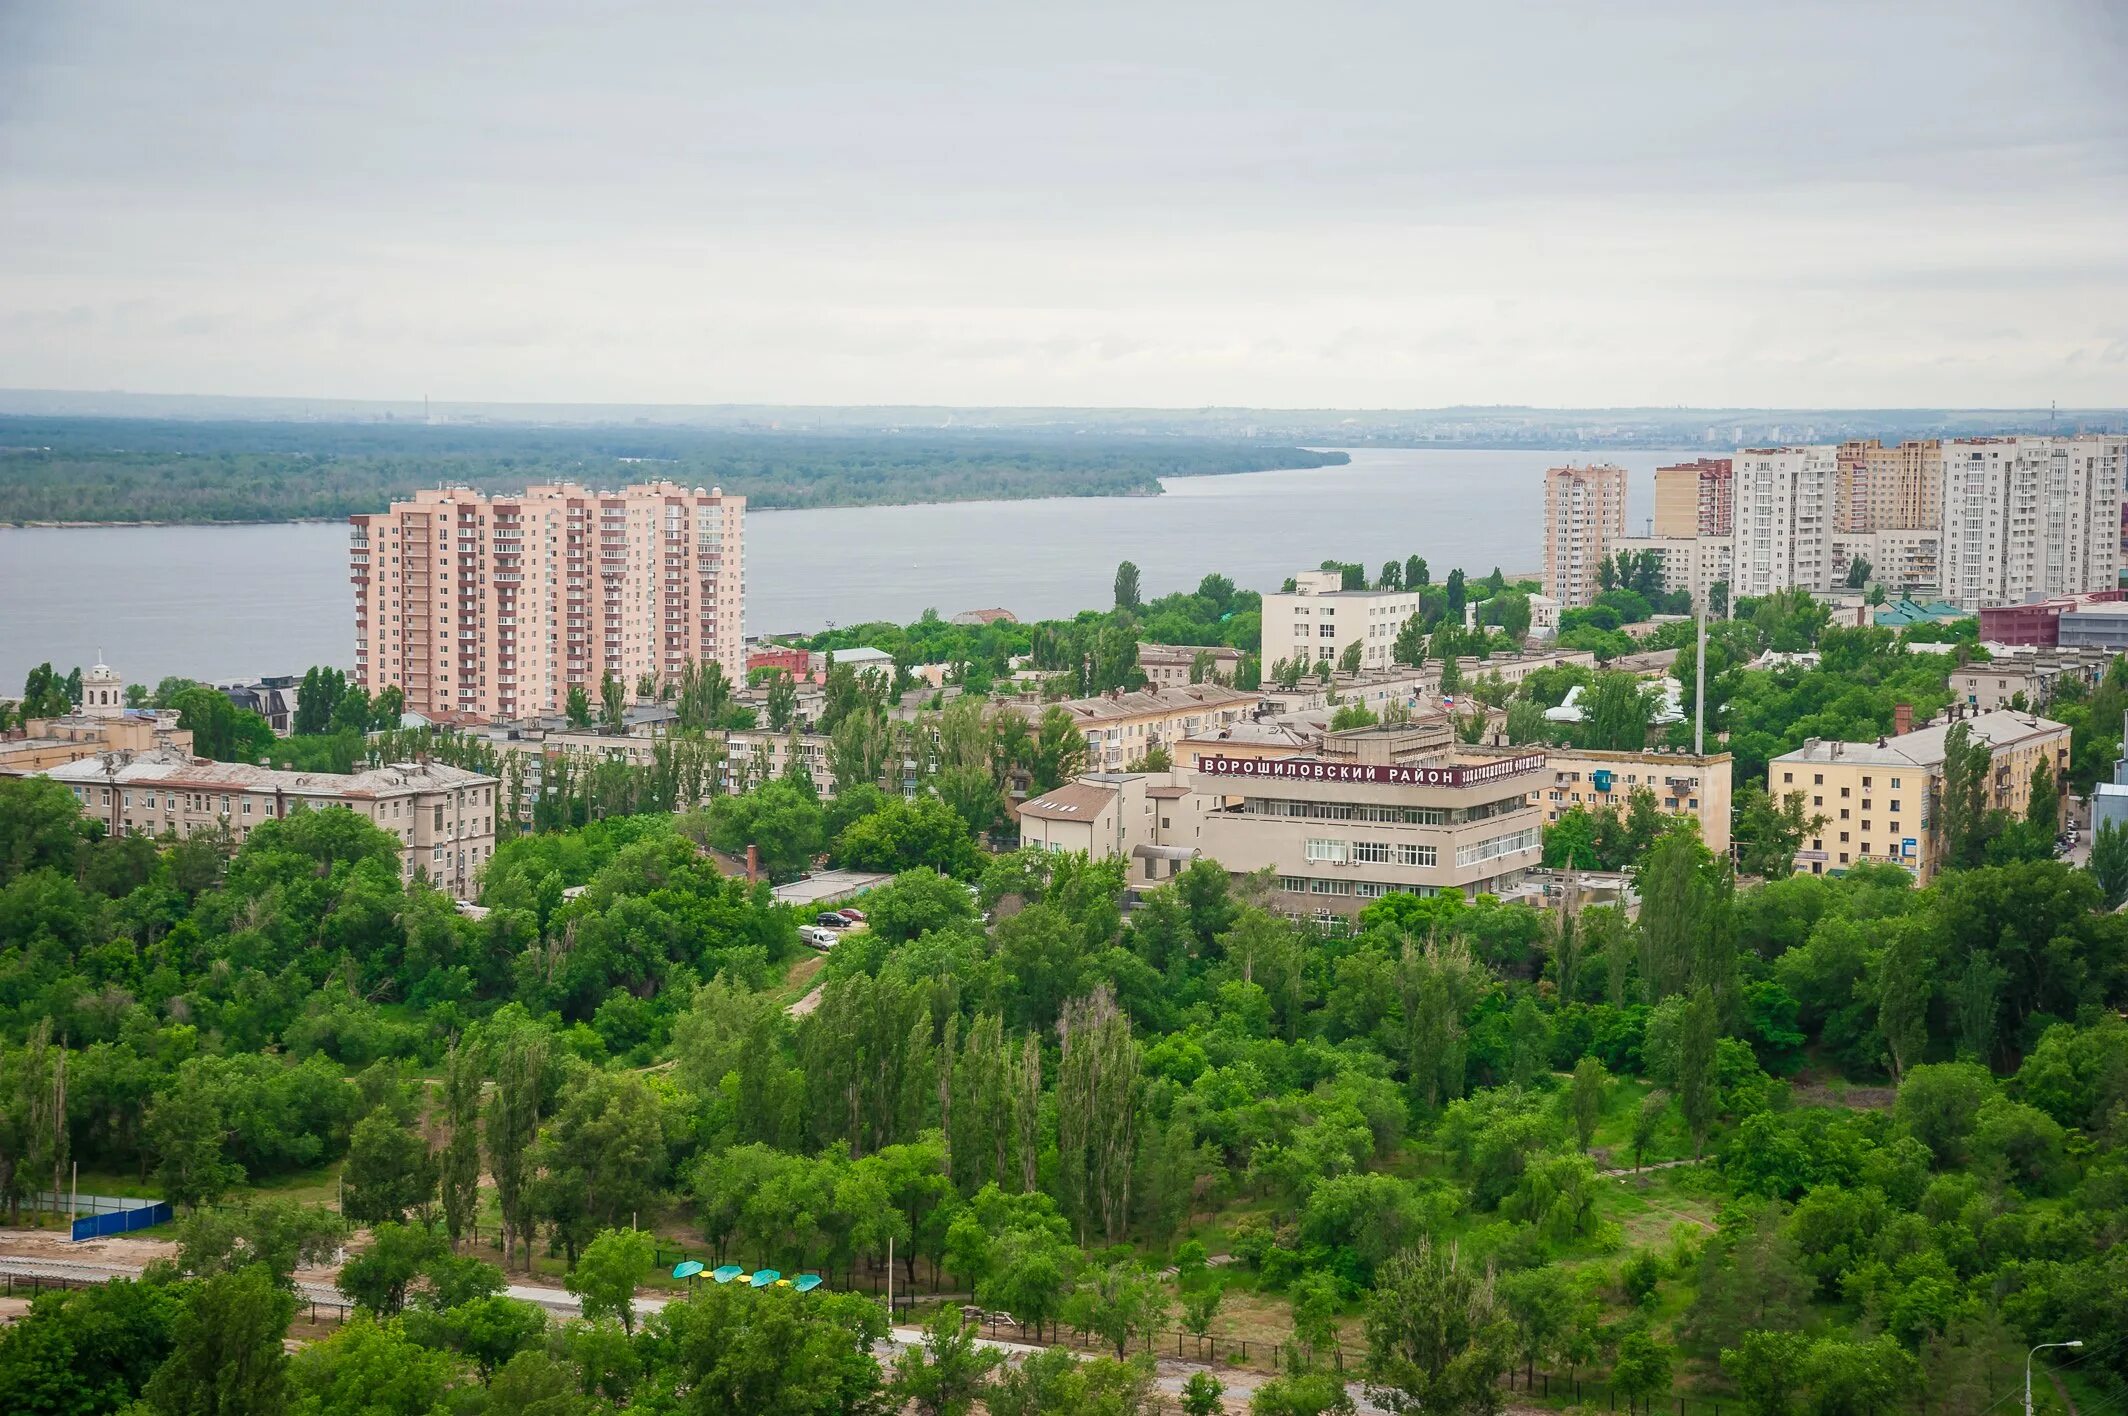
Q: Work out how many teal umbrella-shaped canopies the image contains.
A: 4